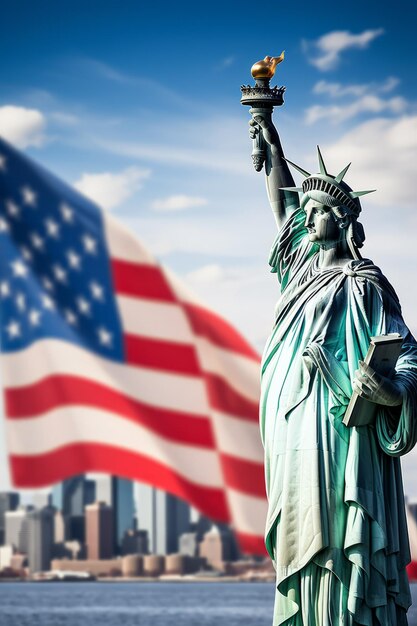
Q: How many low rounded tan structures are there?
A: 3